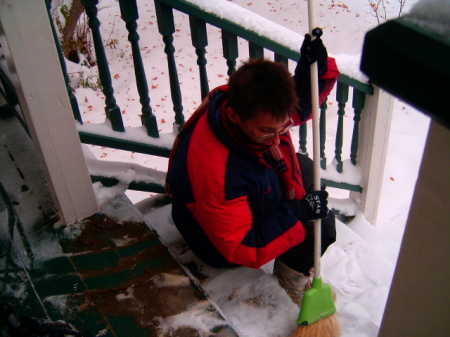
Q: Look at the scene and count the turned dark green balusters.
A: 12